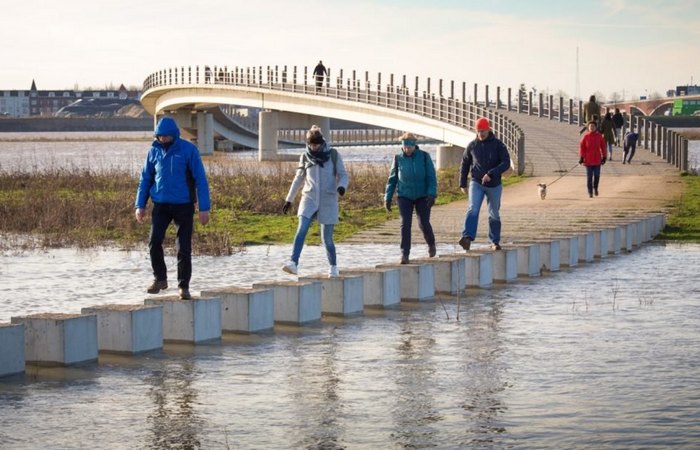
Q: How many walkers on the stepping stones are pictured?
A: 4